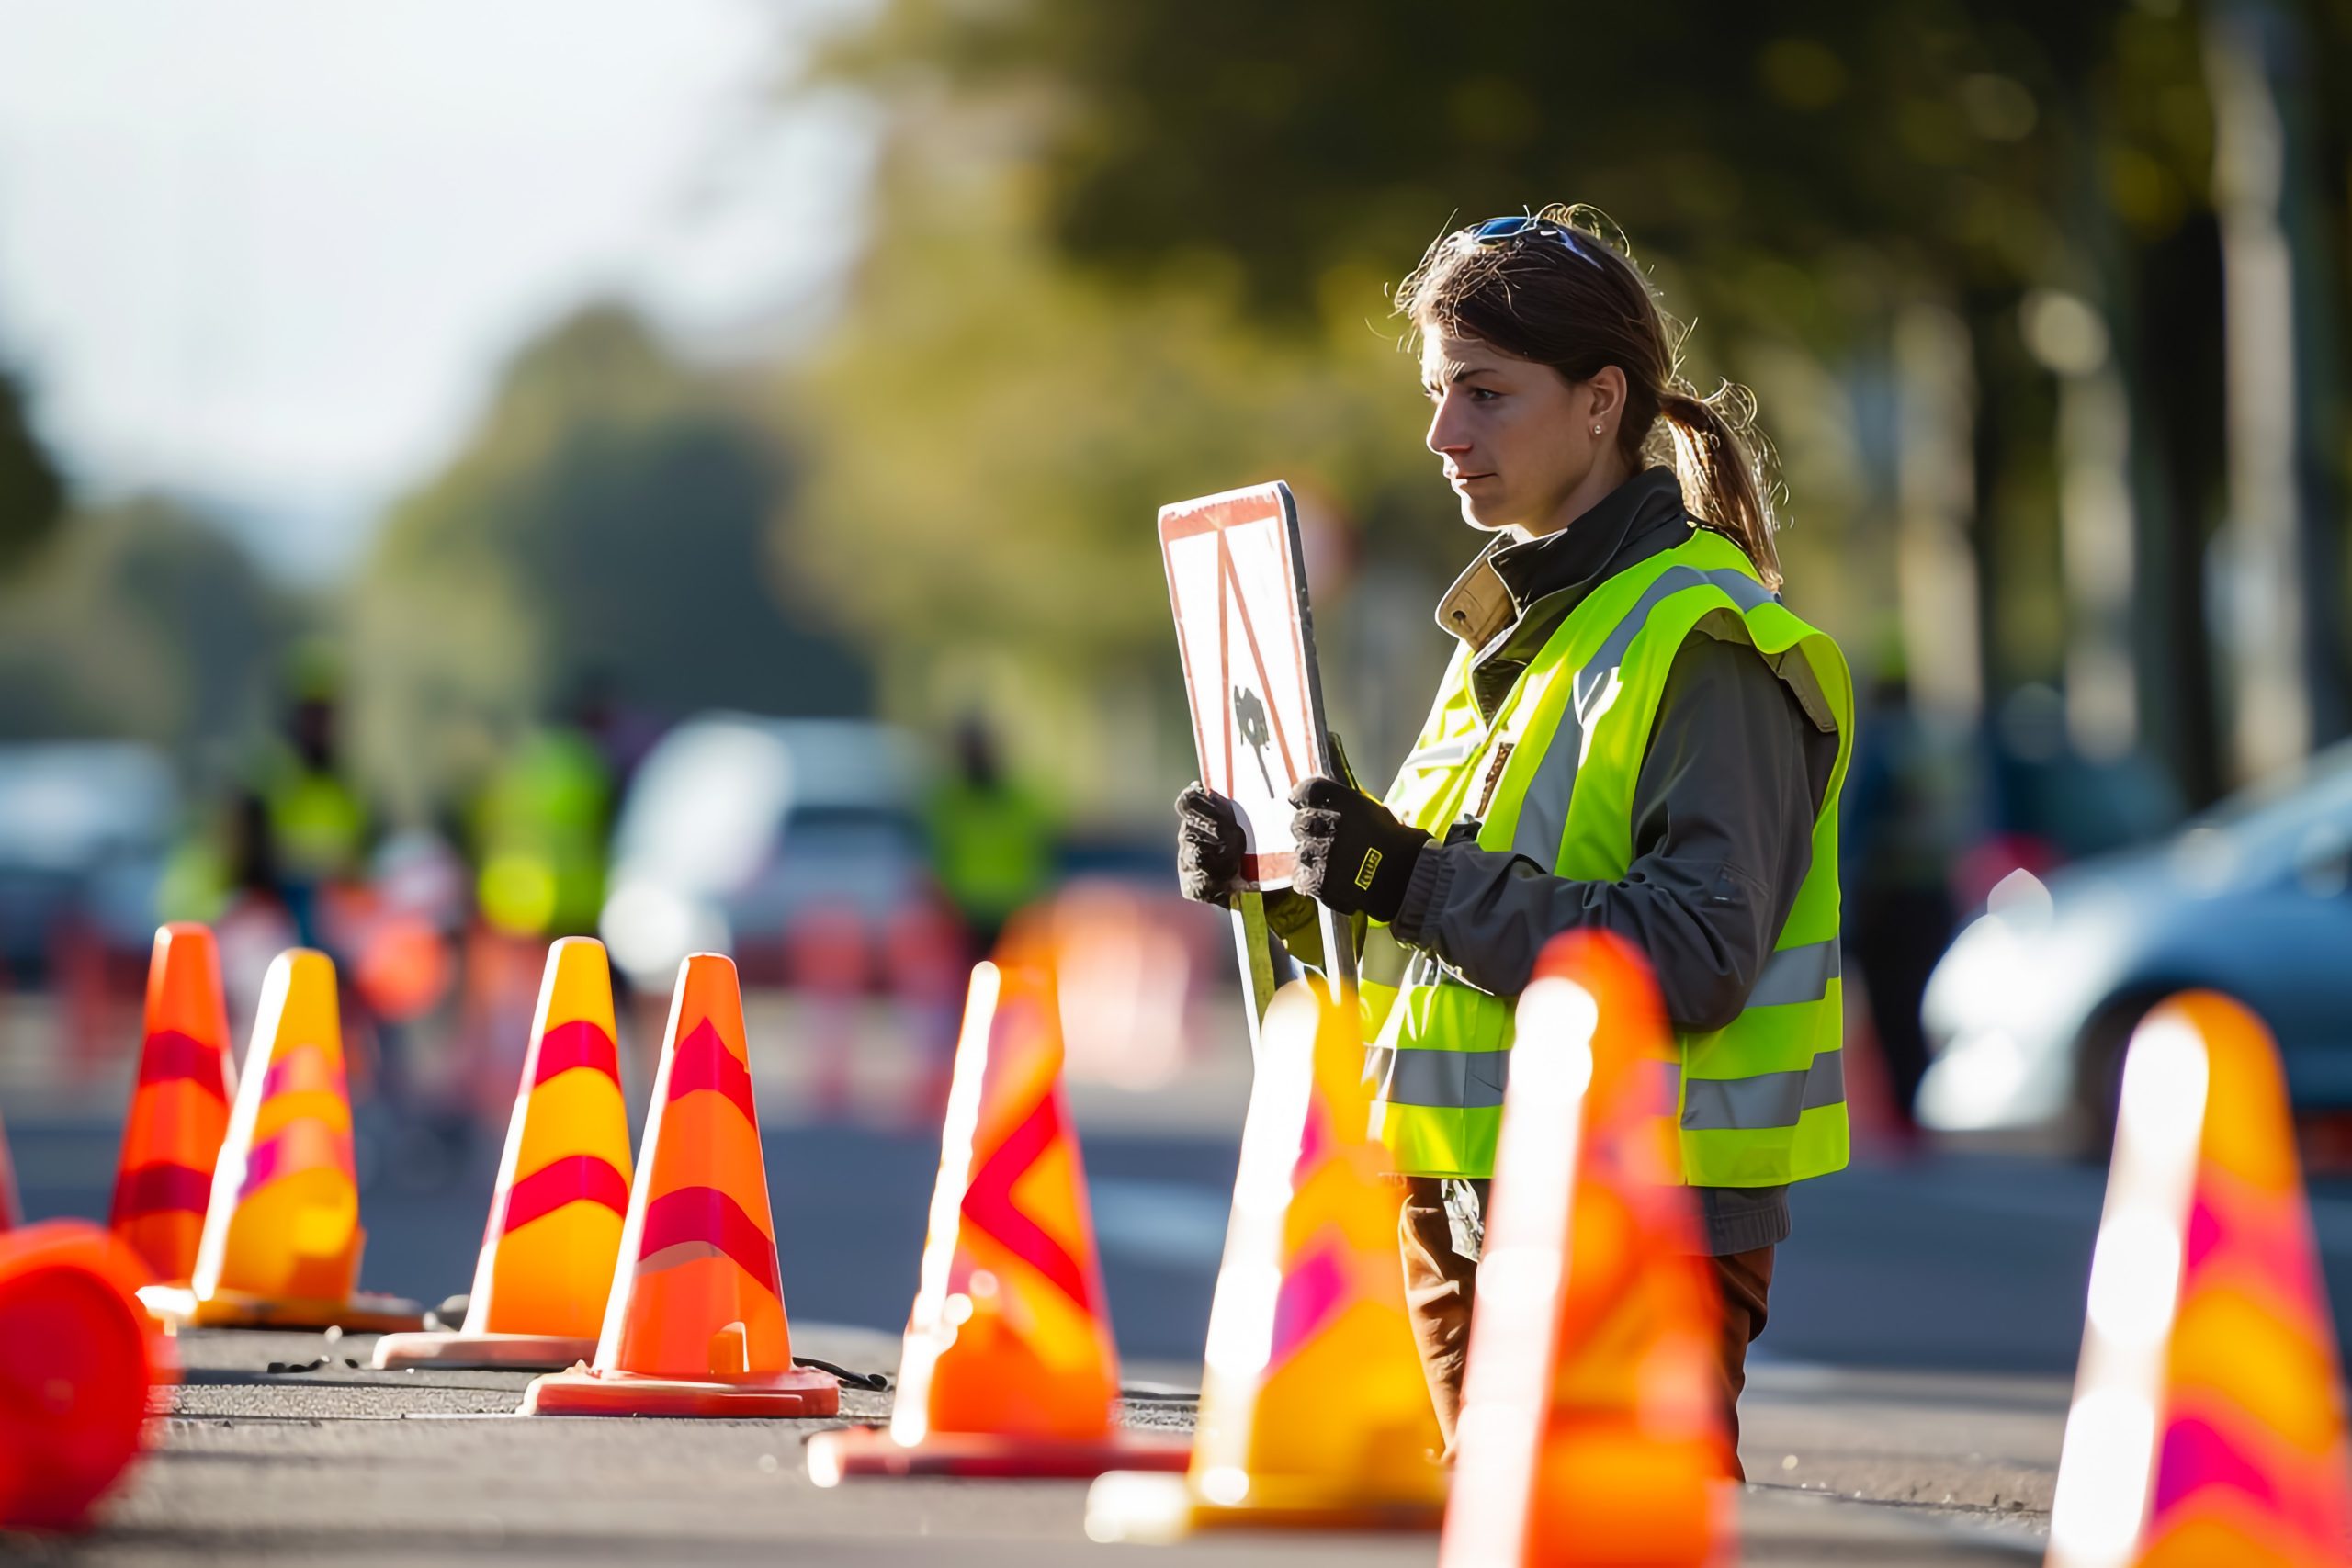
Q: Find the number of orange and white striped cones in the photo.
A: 0